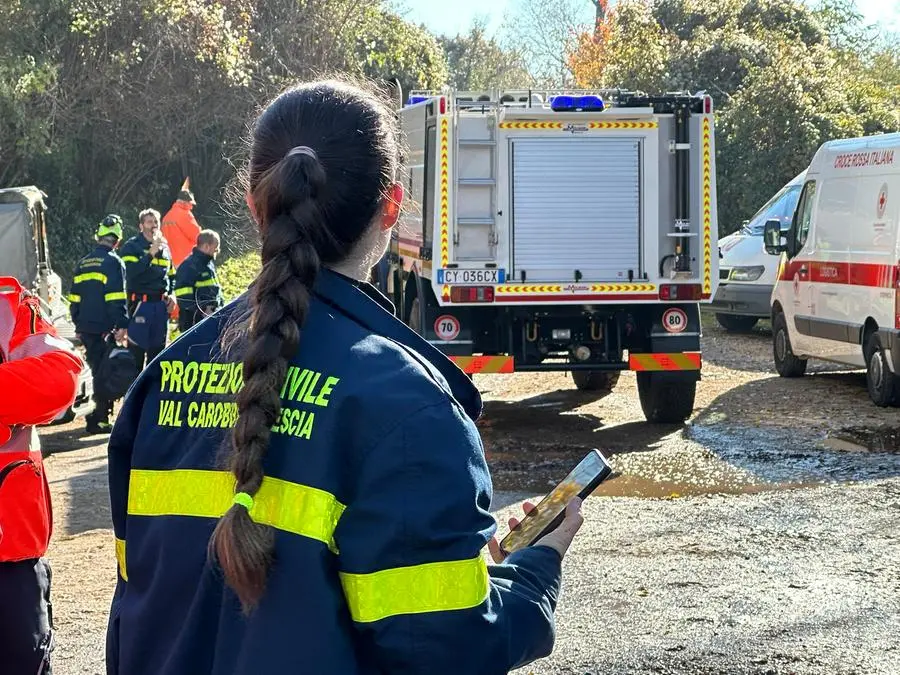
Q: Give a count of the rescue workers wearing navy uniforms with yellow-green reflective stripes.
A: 4